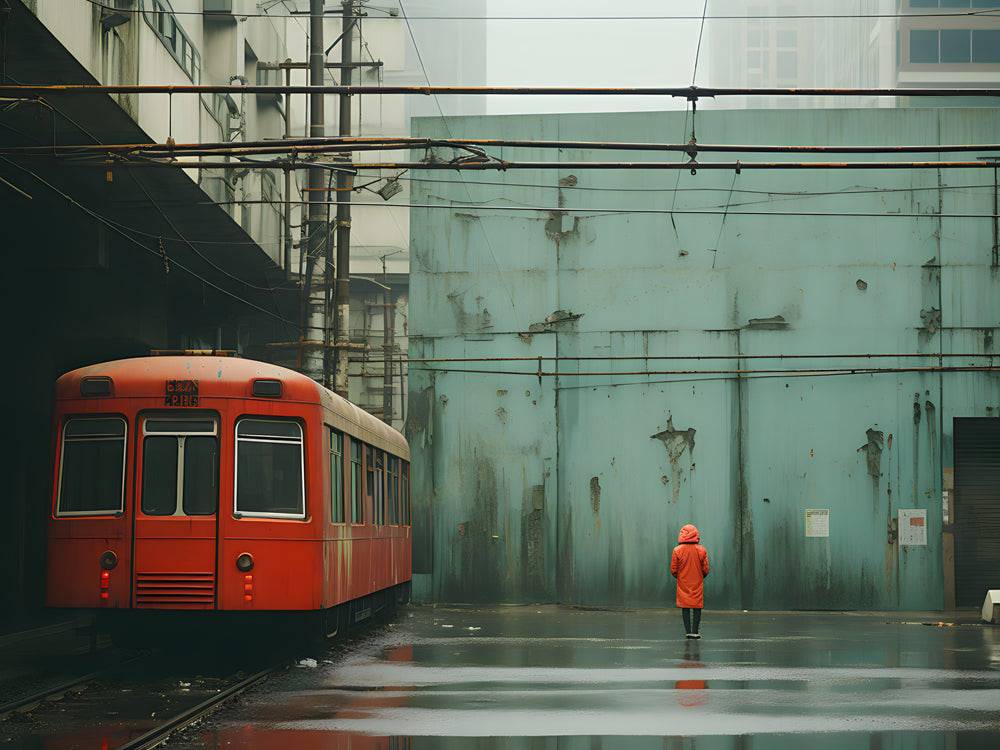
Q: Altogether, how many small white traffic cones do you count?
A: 0